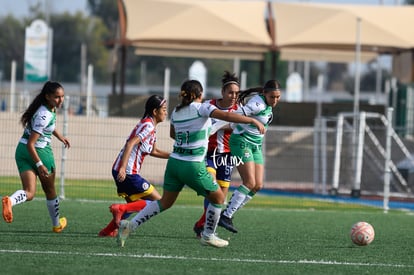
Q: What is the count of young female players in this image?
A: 5